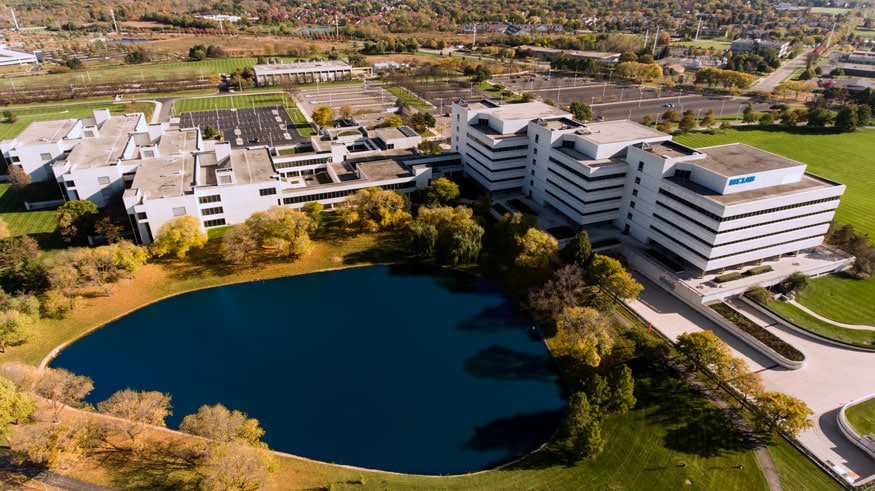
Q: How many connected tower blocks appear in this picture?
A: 3